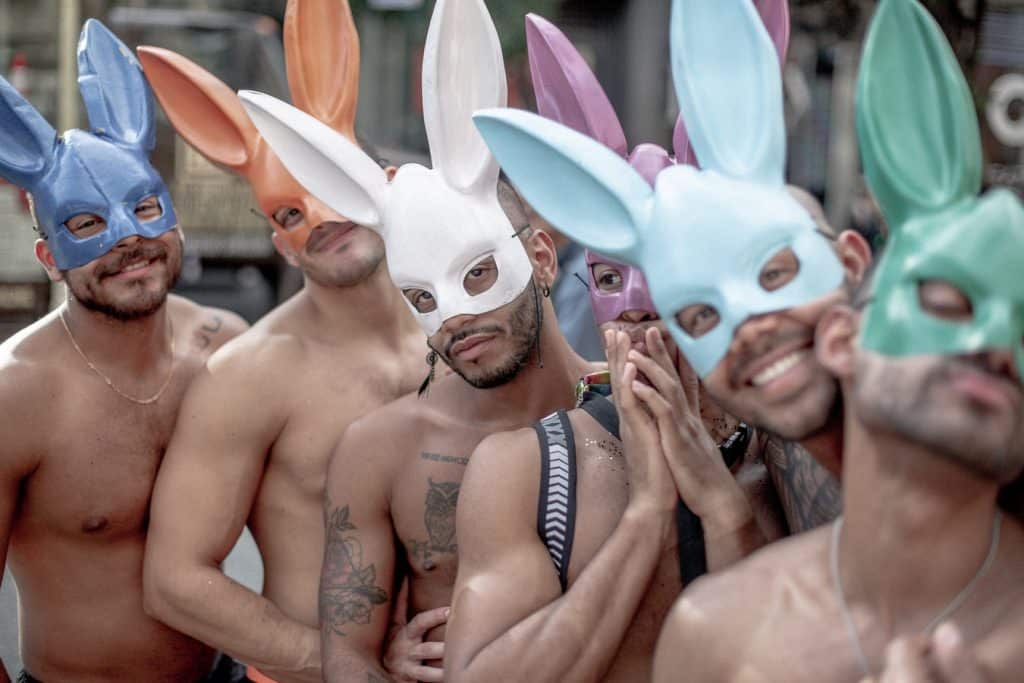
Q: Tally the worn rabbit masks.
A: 6